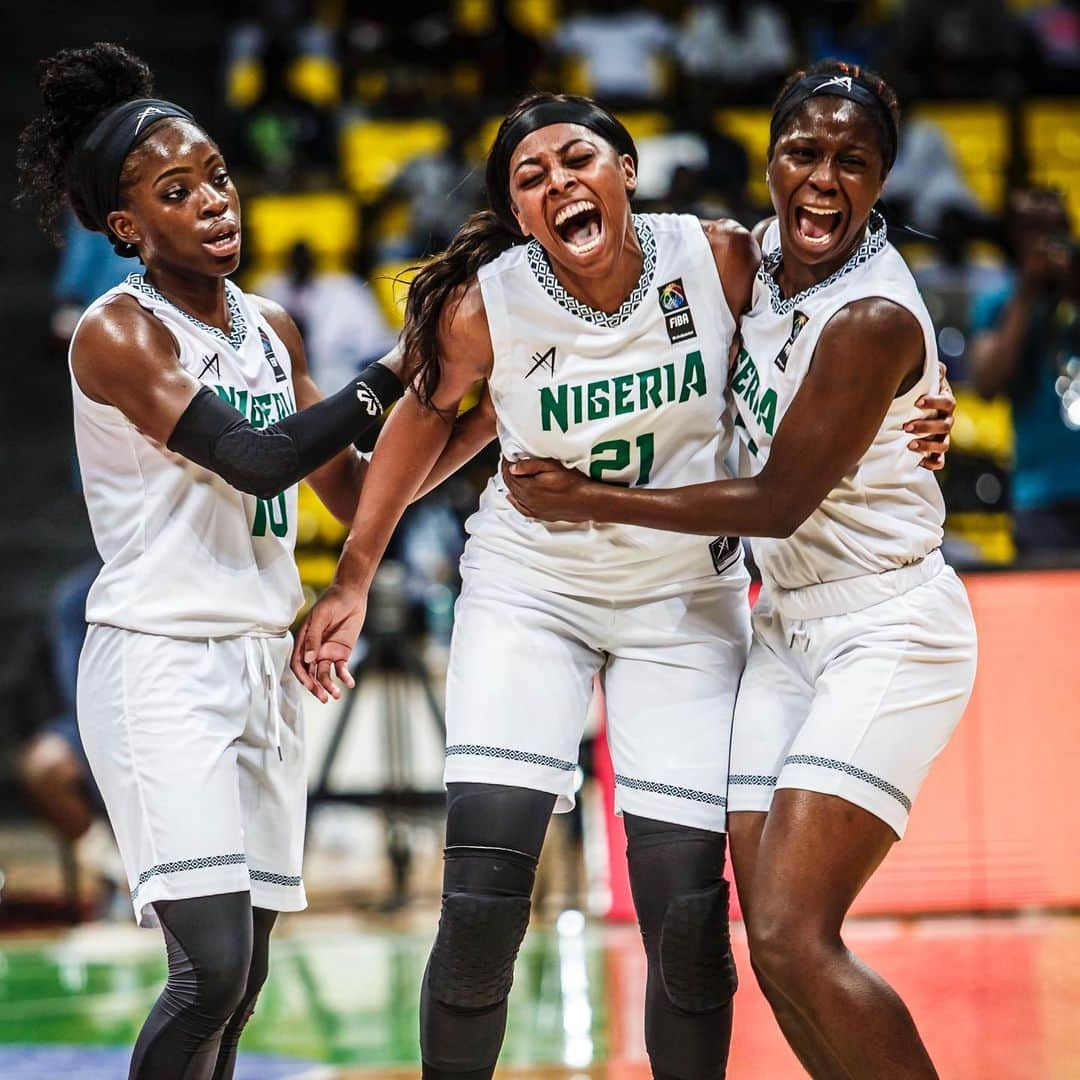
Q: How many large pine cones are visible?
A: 0